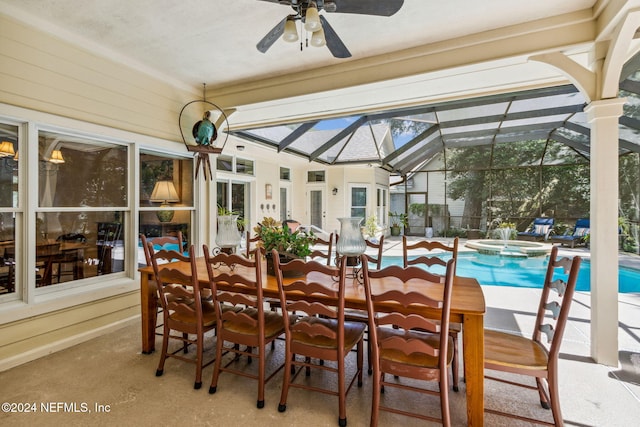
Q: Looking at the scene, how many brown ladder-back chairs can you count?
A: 10